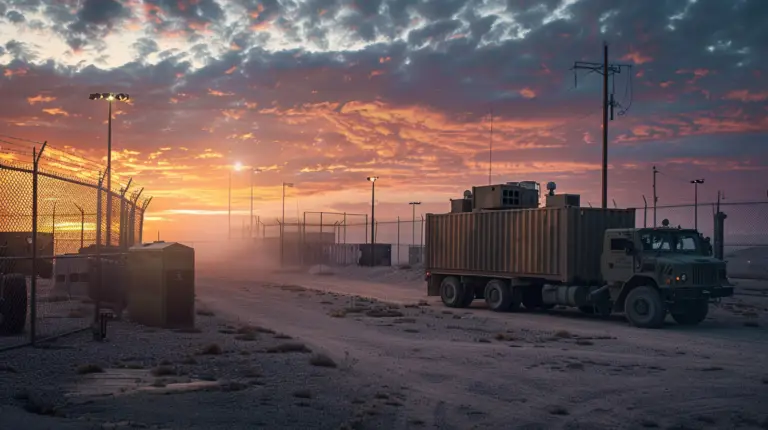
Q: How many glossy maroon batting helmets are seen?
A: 0